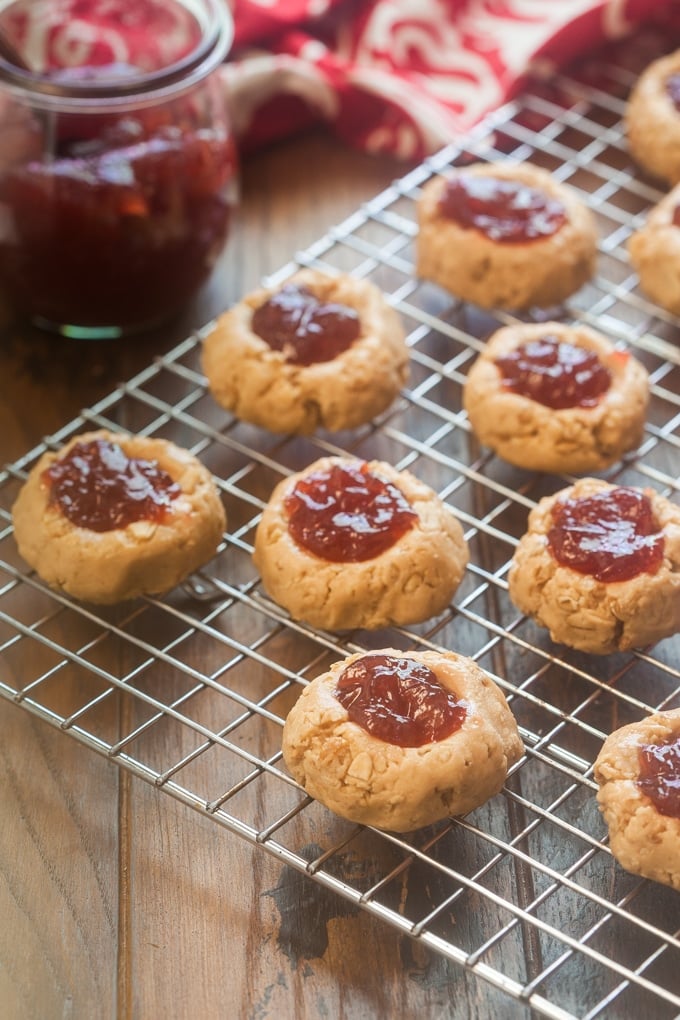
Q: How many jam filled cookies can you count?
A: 10